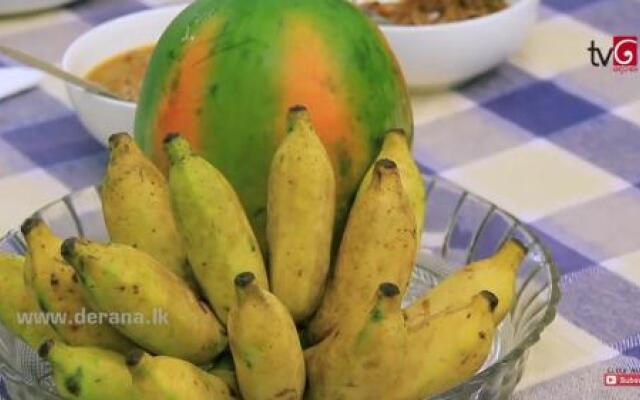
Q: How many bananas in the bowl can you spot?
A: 14